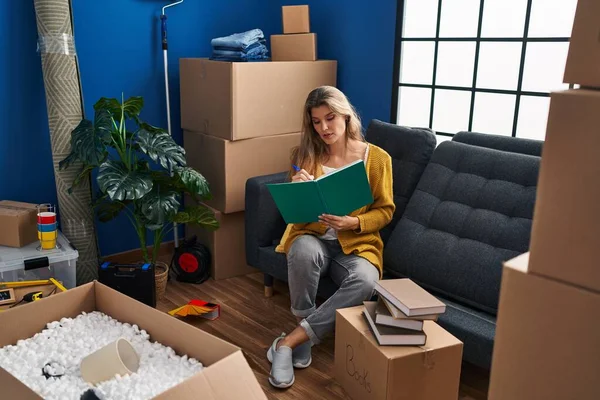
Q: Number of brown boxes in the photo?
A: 11